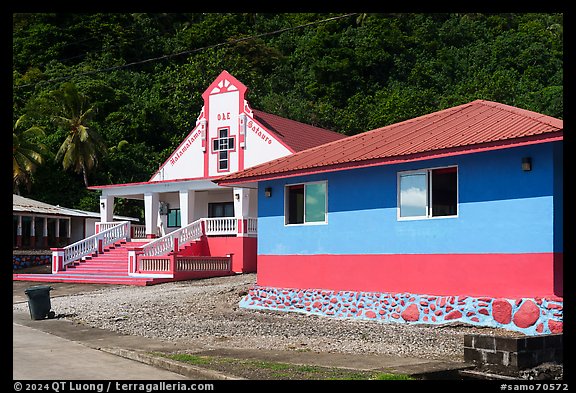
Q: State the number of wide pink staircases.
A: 1